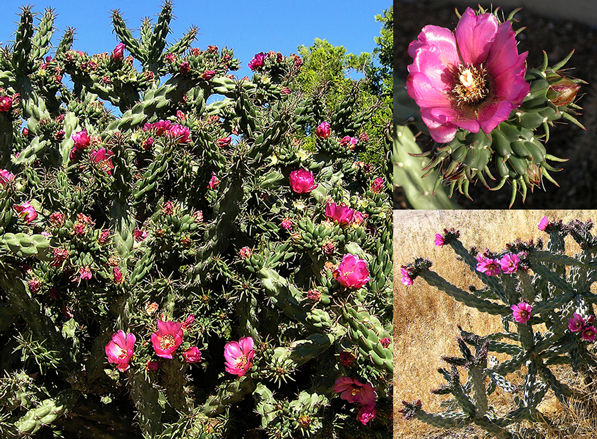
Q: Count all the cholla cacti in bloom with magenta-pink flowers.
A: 3